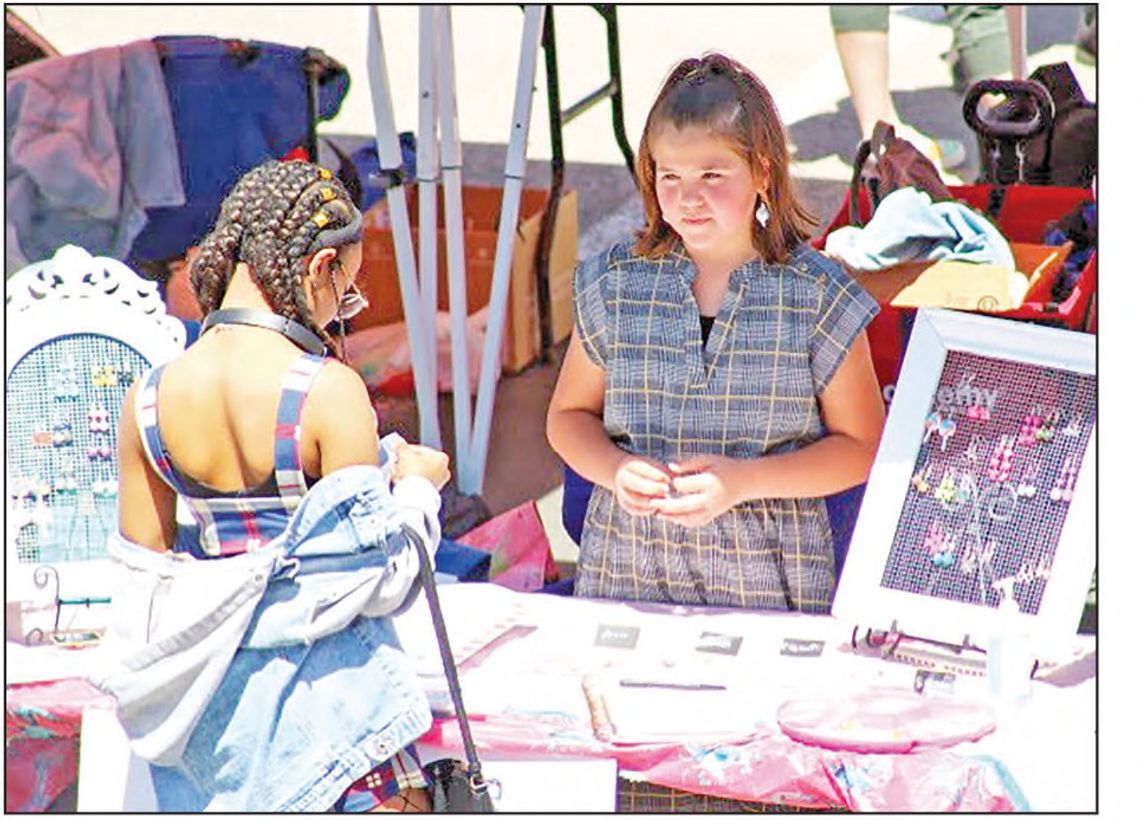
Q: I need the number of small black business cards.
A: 3